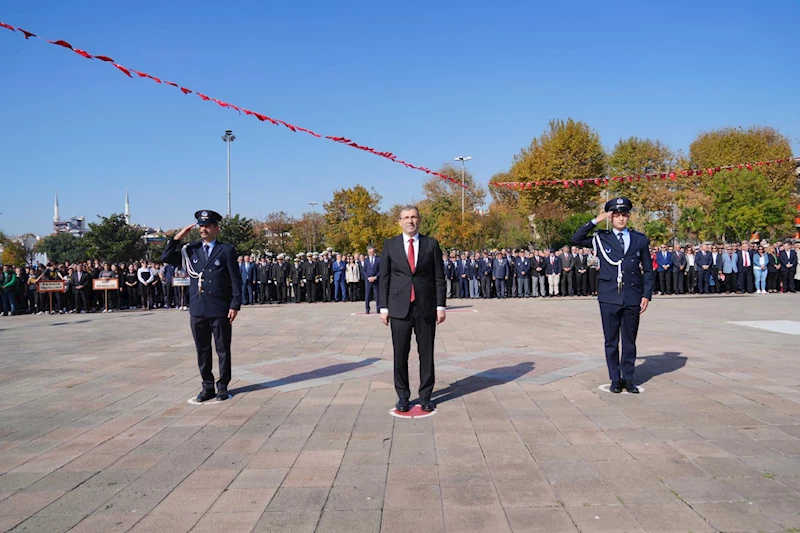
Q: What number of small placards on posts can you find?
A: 3